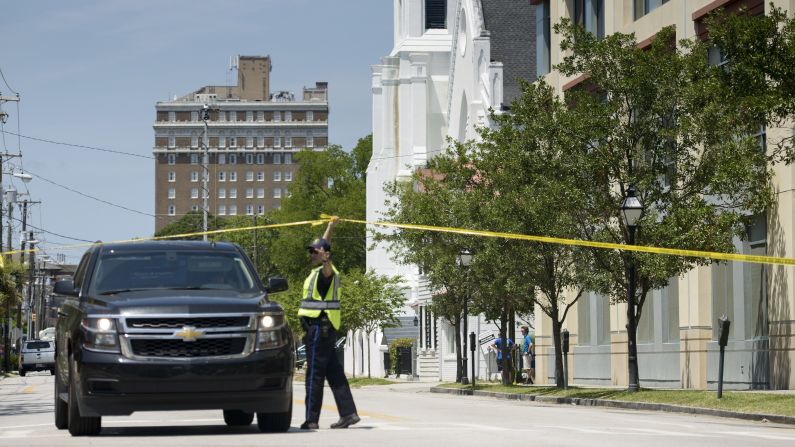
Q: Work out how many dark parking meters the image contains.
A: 3